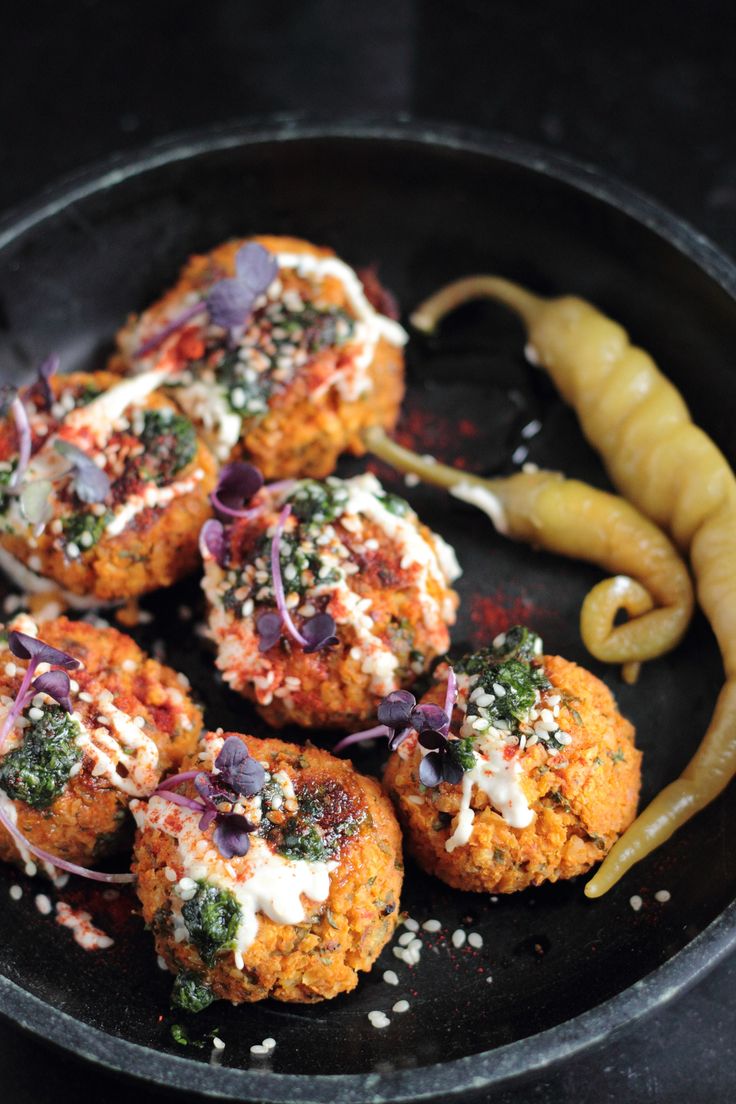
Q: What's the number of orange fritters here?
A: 6